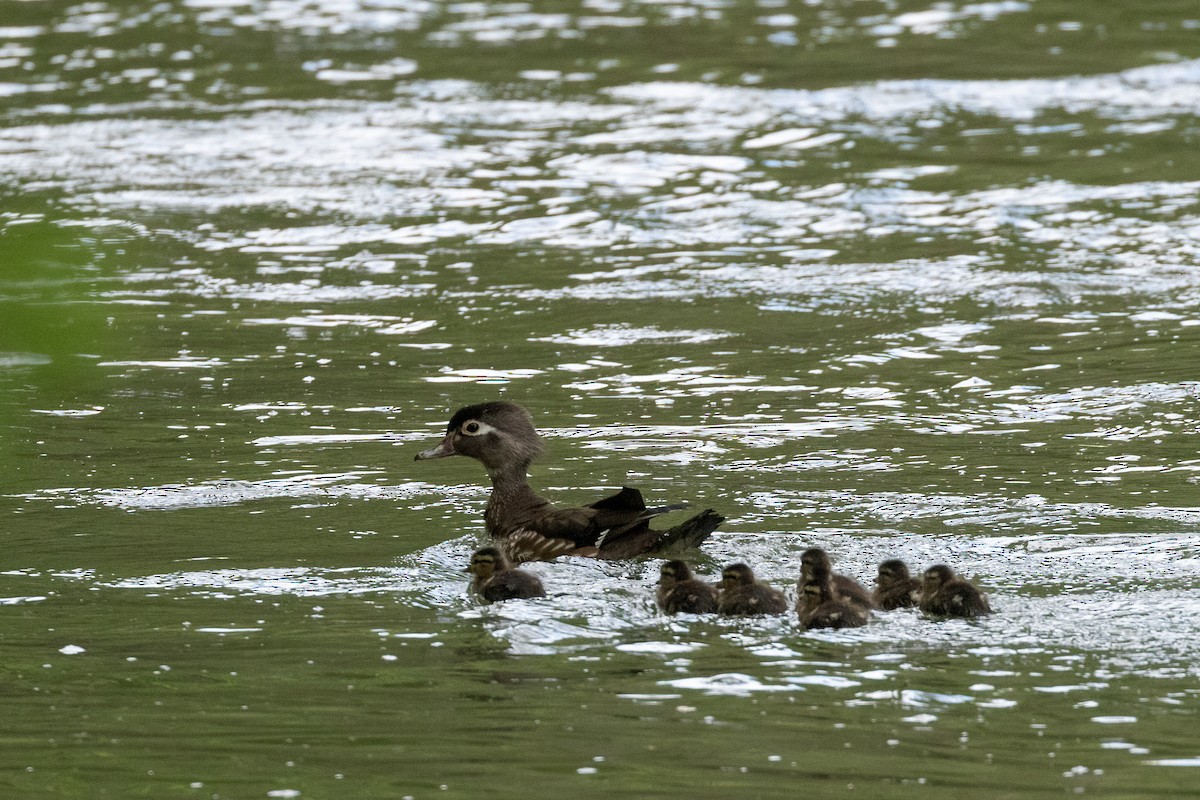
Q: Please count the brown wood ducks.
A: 8